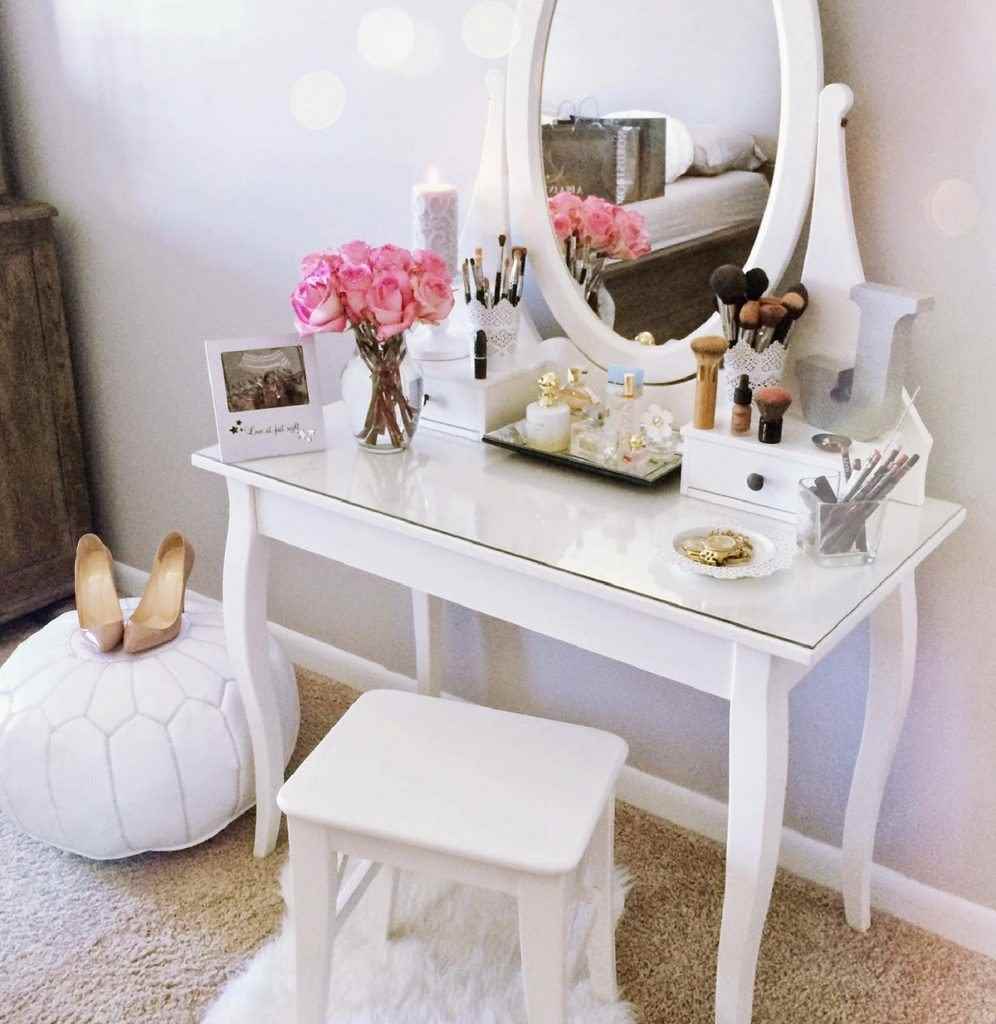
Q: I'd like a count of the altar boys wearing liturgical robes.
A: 0